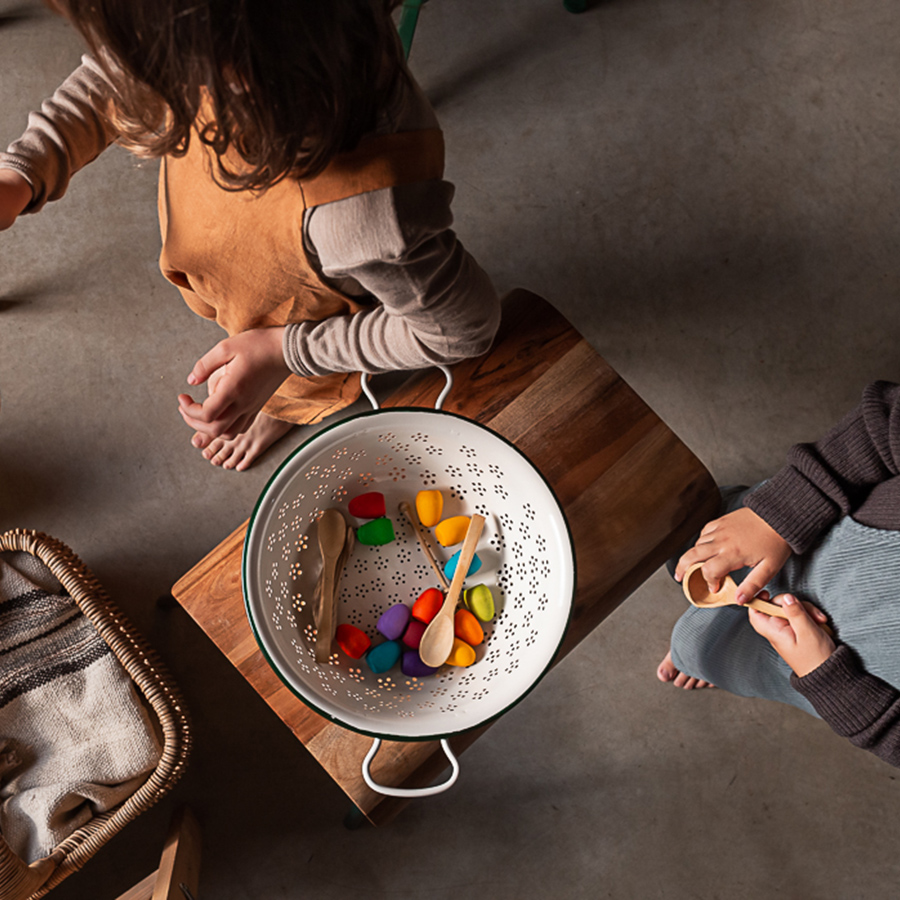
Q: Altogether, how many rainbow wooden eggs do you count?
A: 14